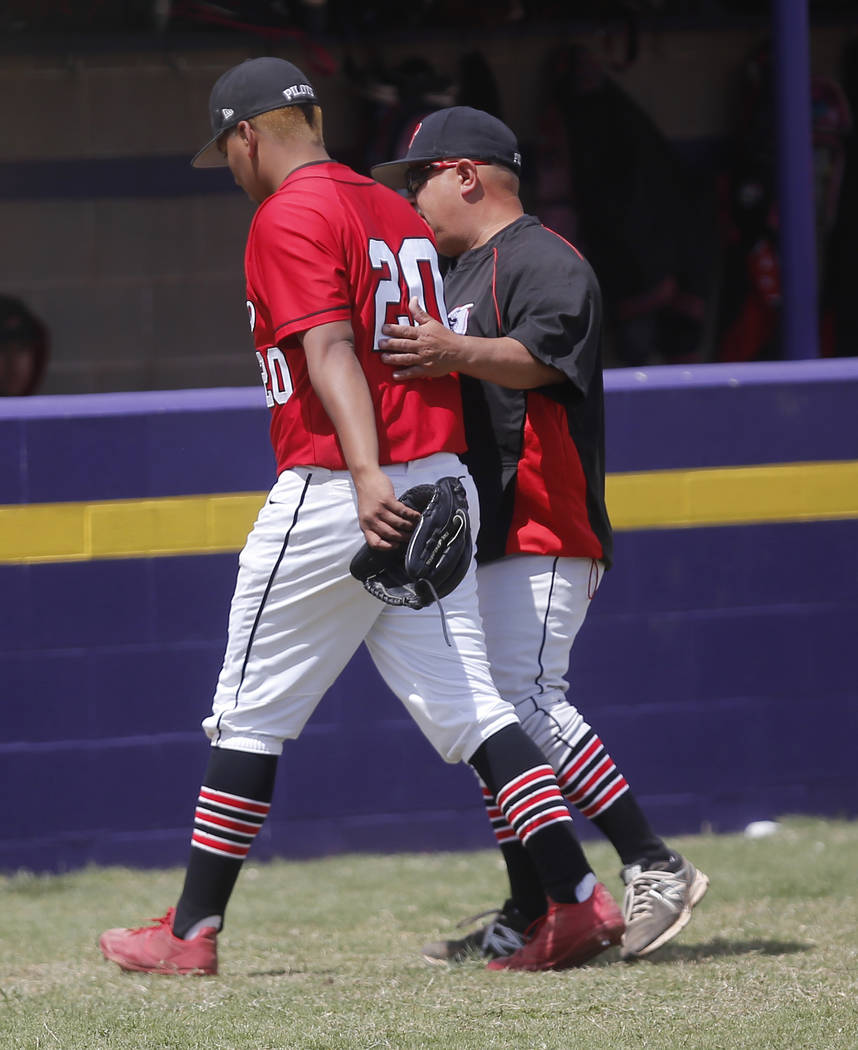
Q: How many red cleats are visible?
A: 2